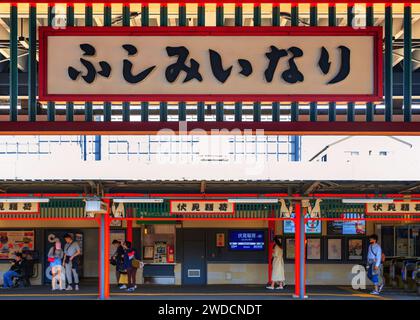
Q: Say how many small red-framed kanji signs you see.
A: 3